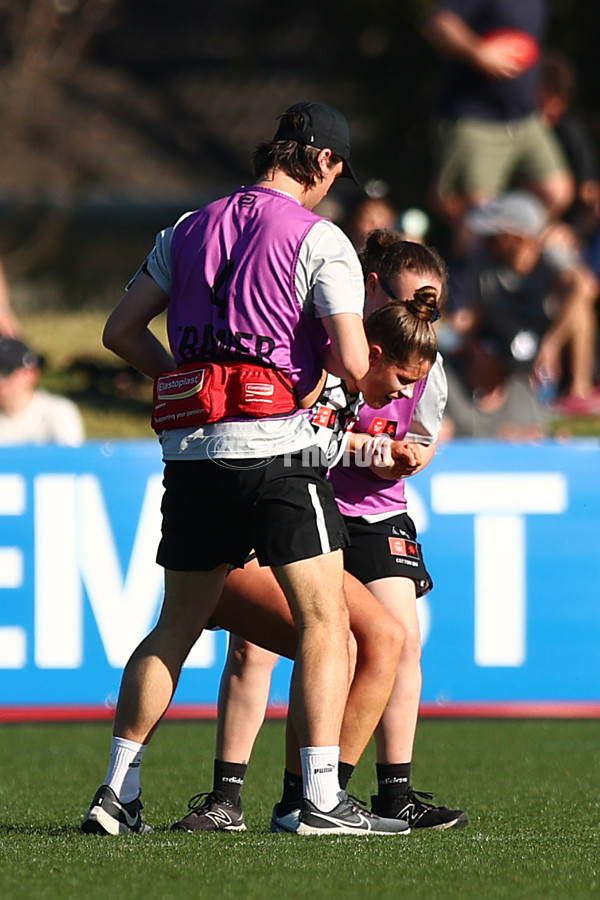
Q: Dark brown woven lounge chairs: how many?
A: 0